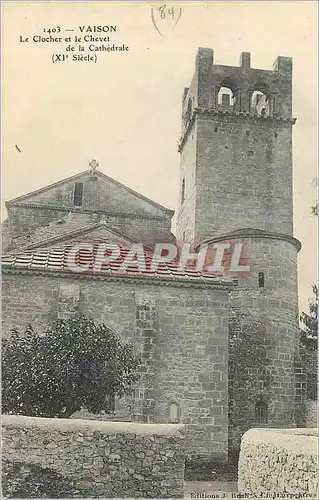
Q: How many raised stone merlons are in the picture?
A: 3